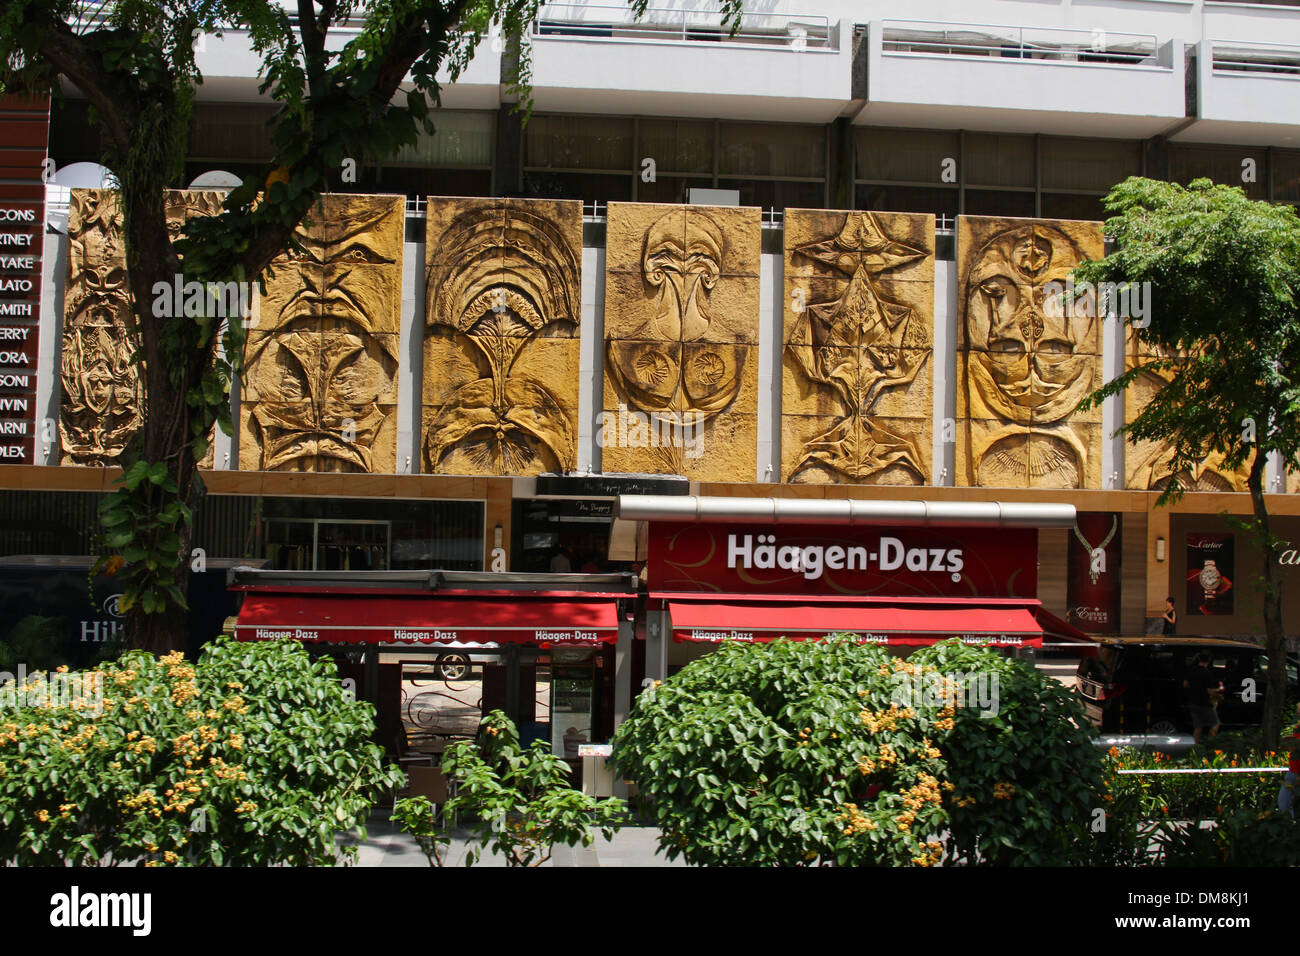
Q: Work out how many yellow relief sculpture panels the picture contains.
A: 7